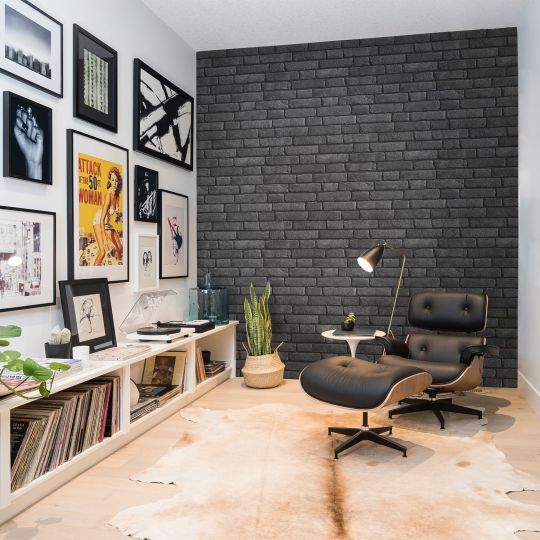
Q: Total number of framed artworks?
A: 10